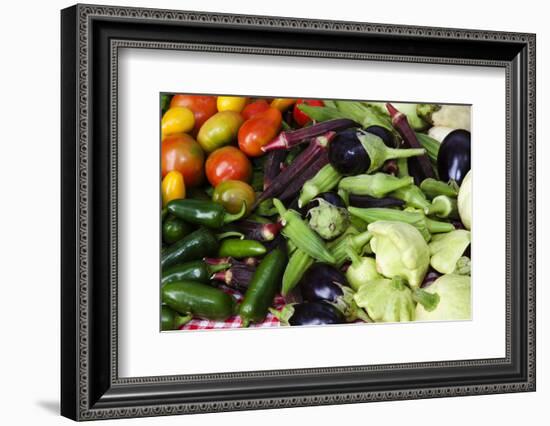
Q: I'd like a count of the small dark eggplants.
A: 6